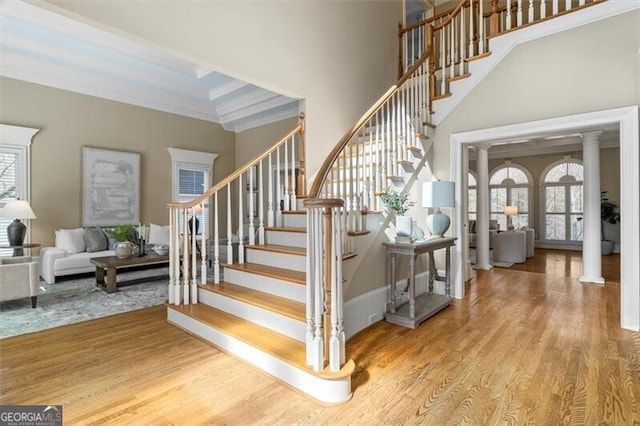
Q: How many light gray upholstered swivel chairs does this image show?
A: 2